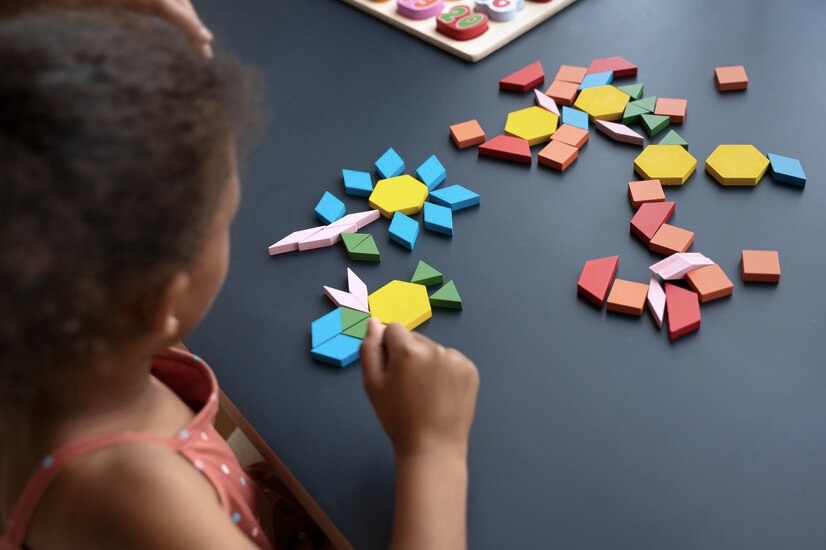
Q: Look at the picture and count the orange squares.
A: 12